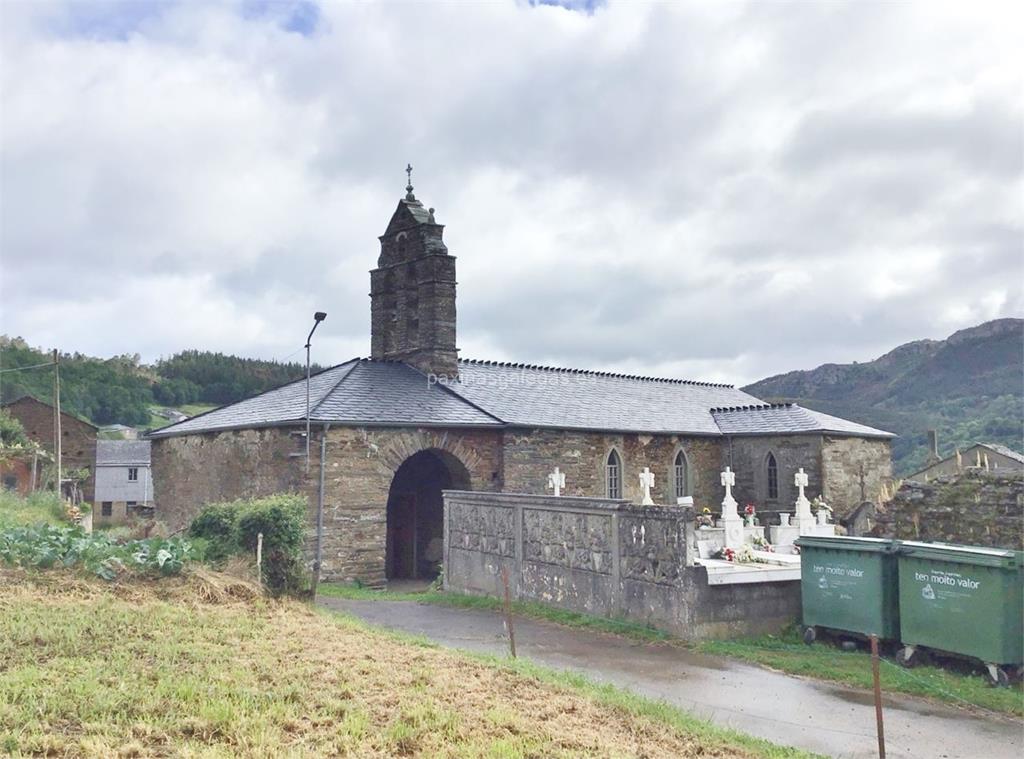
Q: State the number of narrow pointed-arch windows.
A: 3